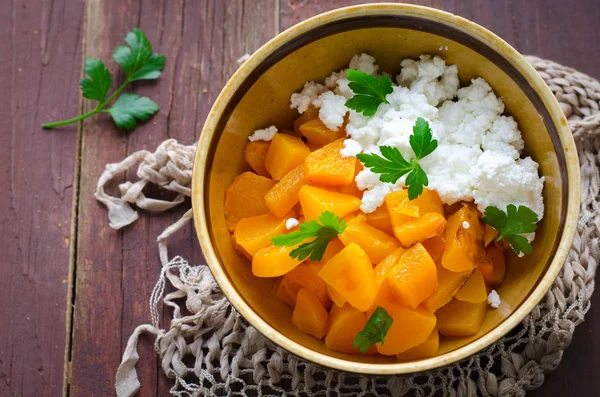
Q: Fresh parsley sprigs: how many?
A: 6